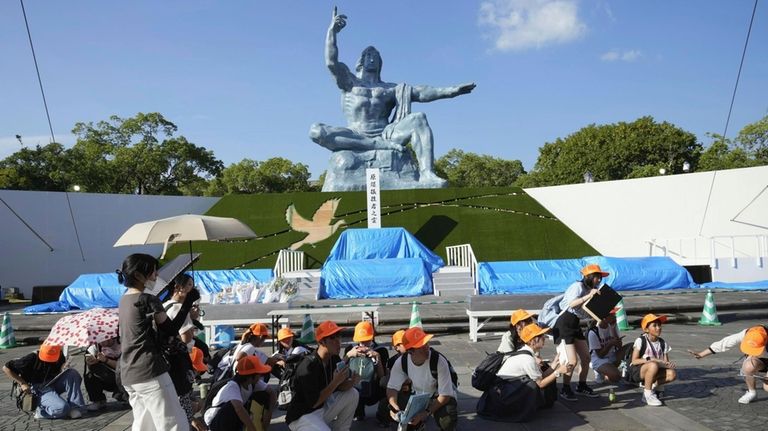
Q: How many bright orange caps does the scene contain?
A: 15